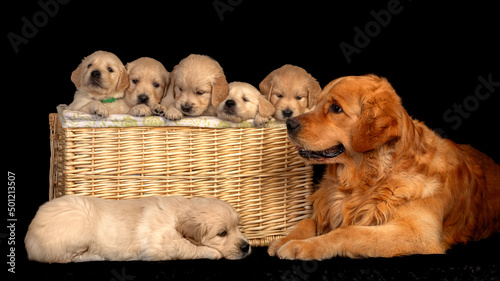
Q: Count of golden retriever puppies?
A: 6